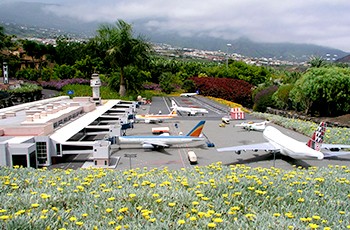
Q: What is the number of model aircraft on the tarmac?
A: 6